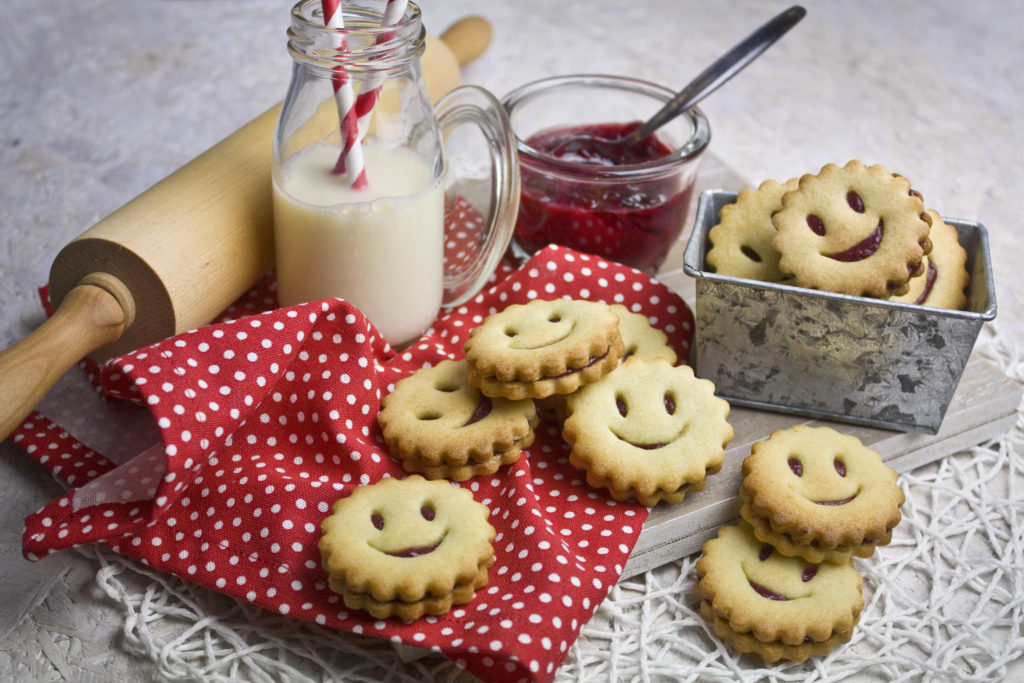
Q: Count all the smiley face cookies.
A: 10